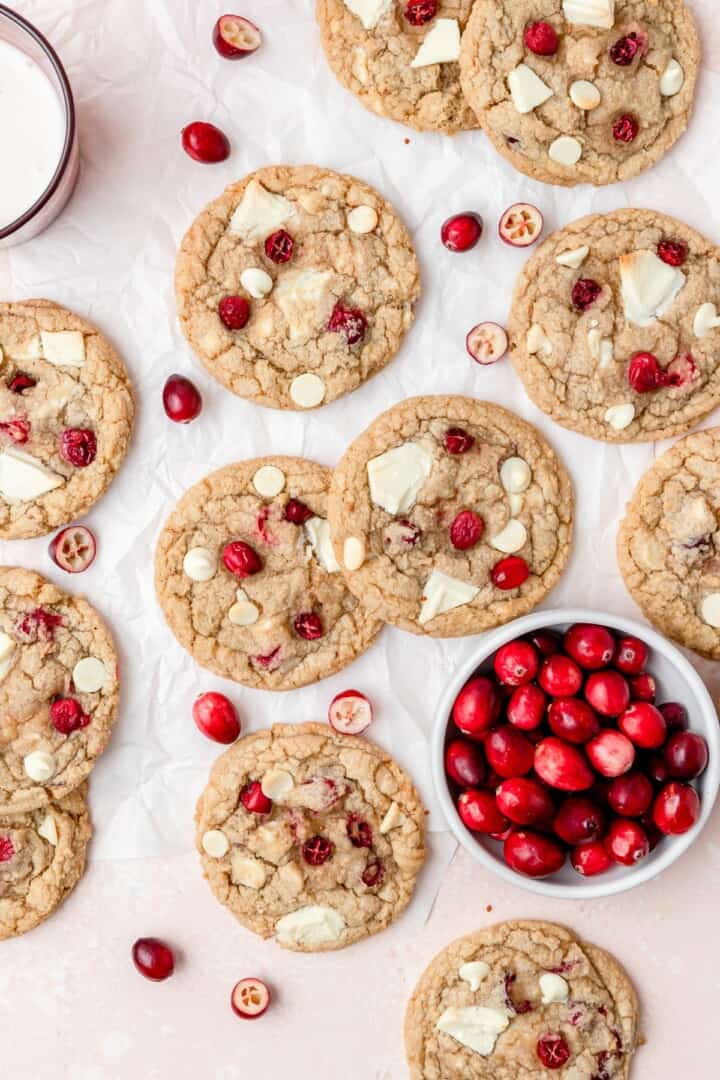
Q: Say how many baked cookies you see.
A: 12